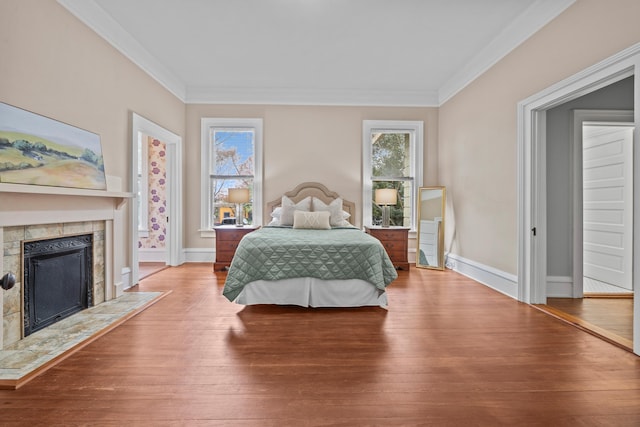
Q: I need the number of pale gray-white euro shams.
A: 2